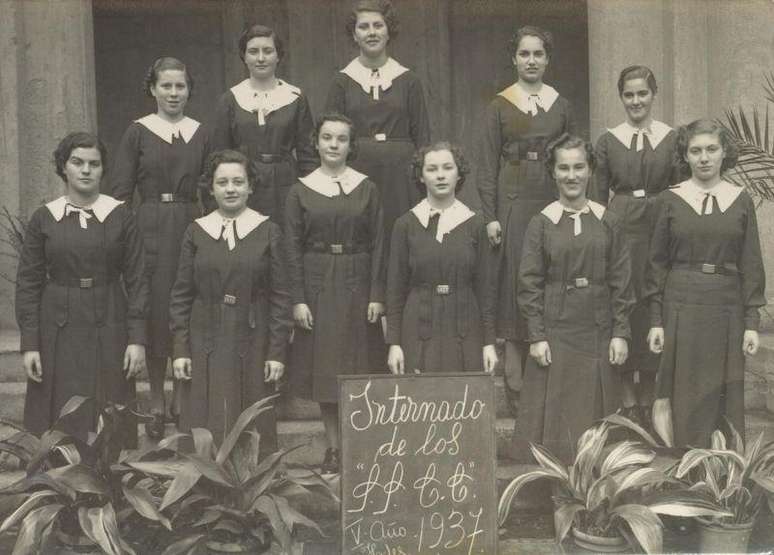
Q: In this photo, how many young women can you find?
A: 11